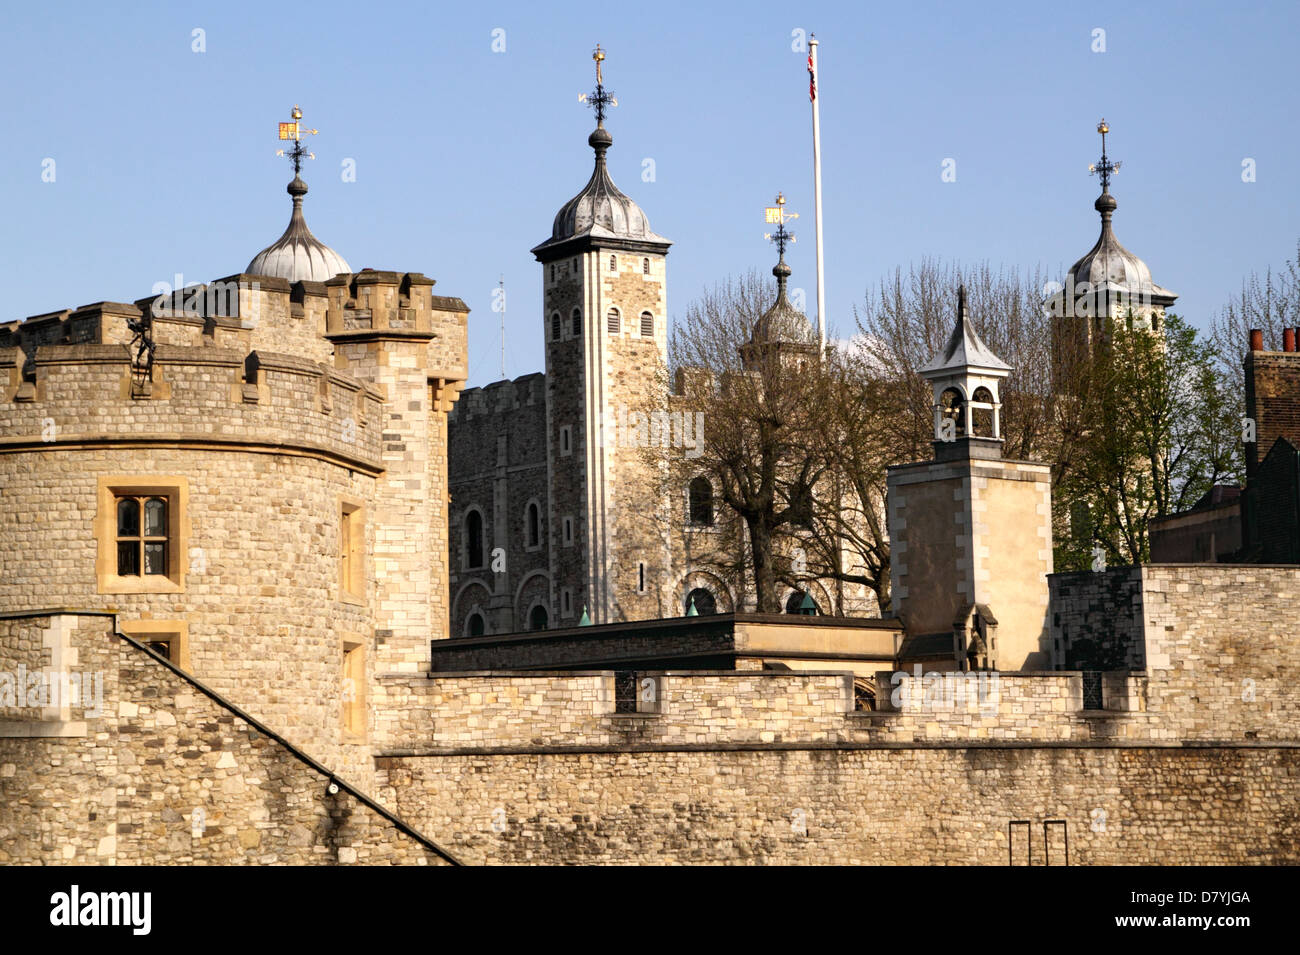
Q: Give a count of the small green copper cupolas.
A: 3